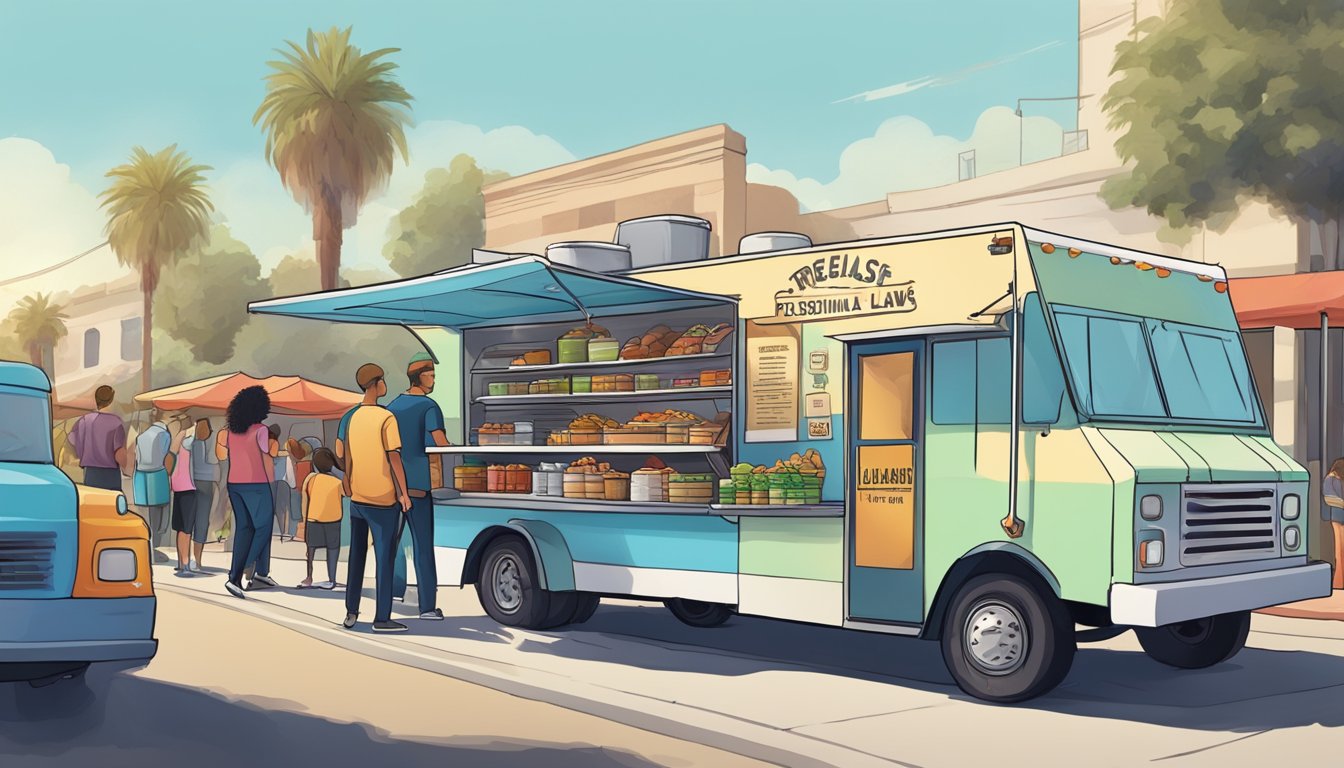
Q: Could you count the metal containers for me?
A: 3